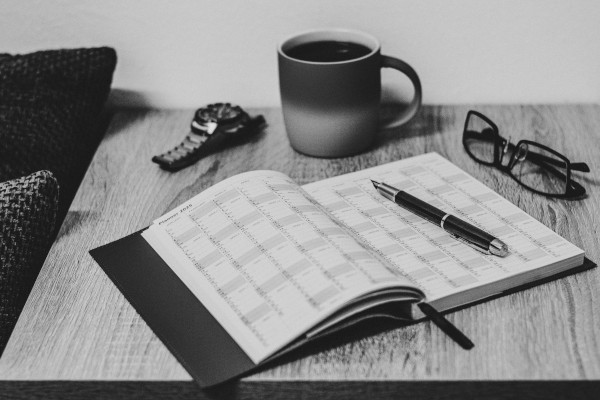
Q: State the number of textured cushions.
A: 2